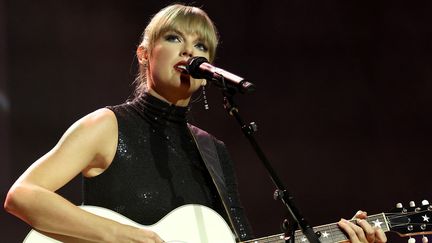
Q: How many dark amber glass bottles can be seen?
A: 0